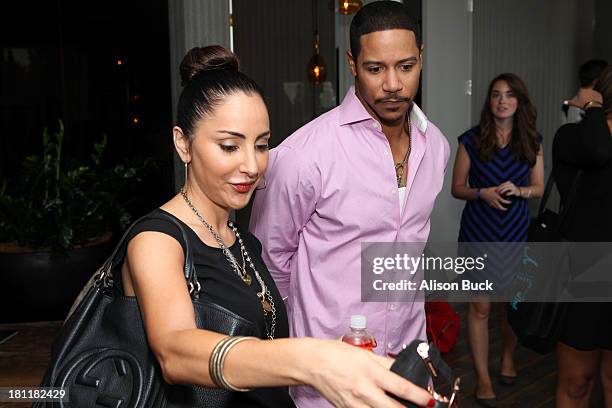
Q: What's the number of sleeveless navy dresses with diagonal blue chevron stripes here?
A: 1